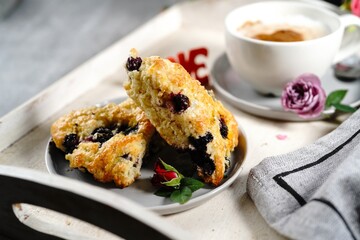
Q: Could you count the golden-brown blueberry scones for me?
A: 2